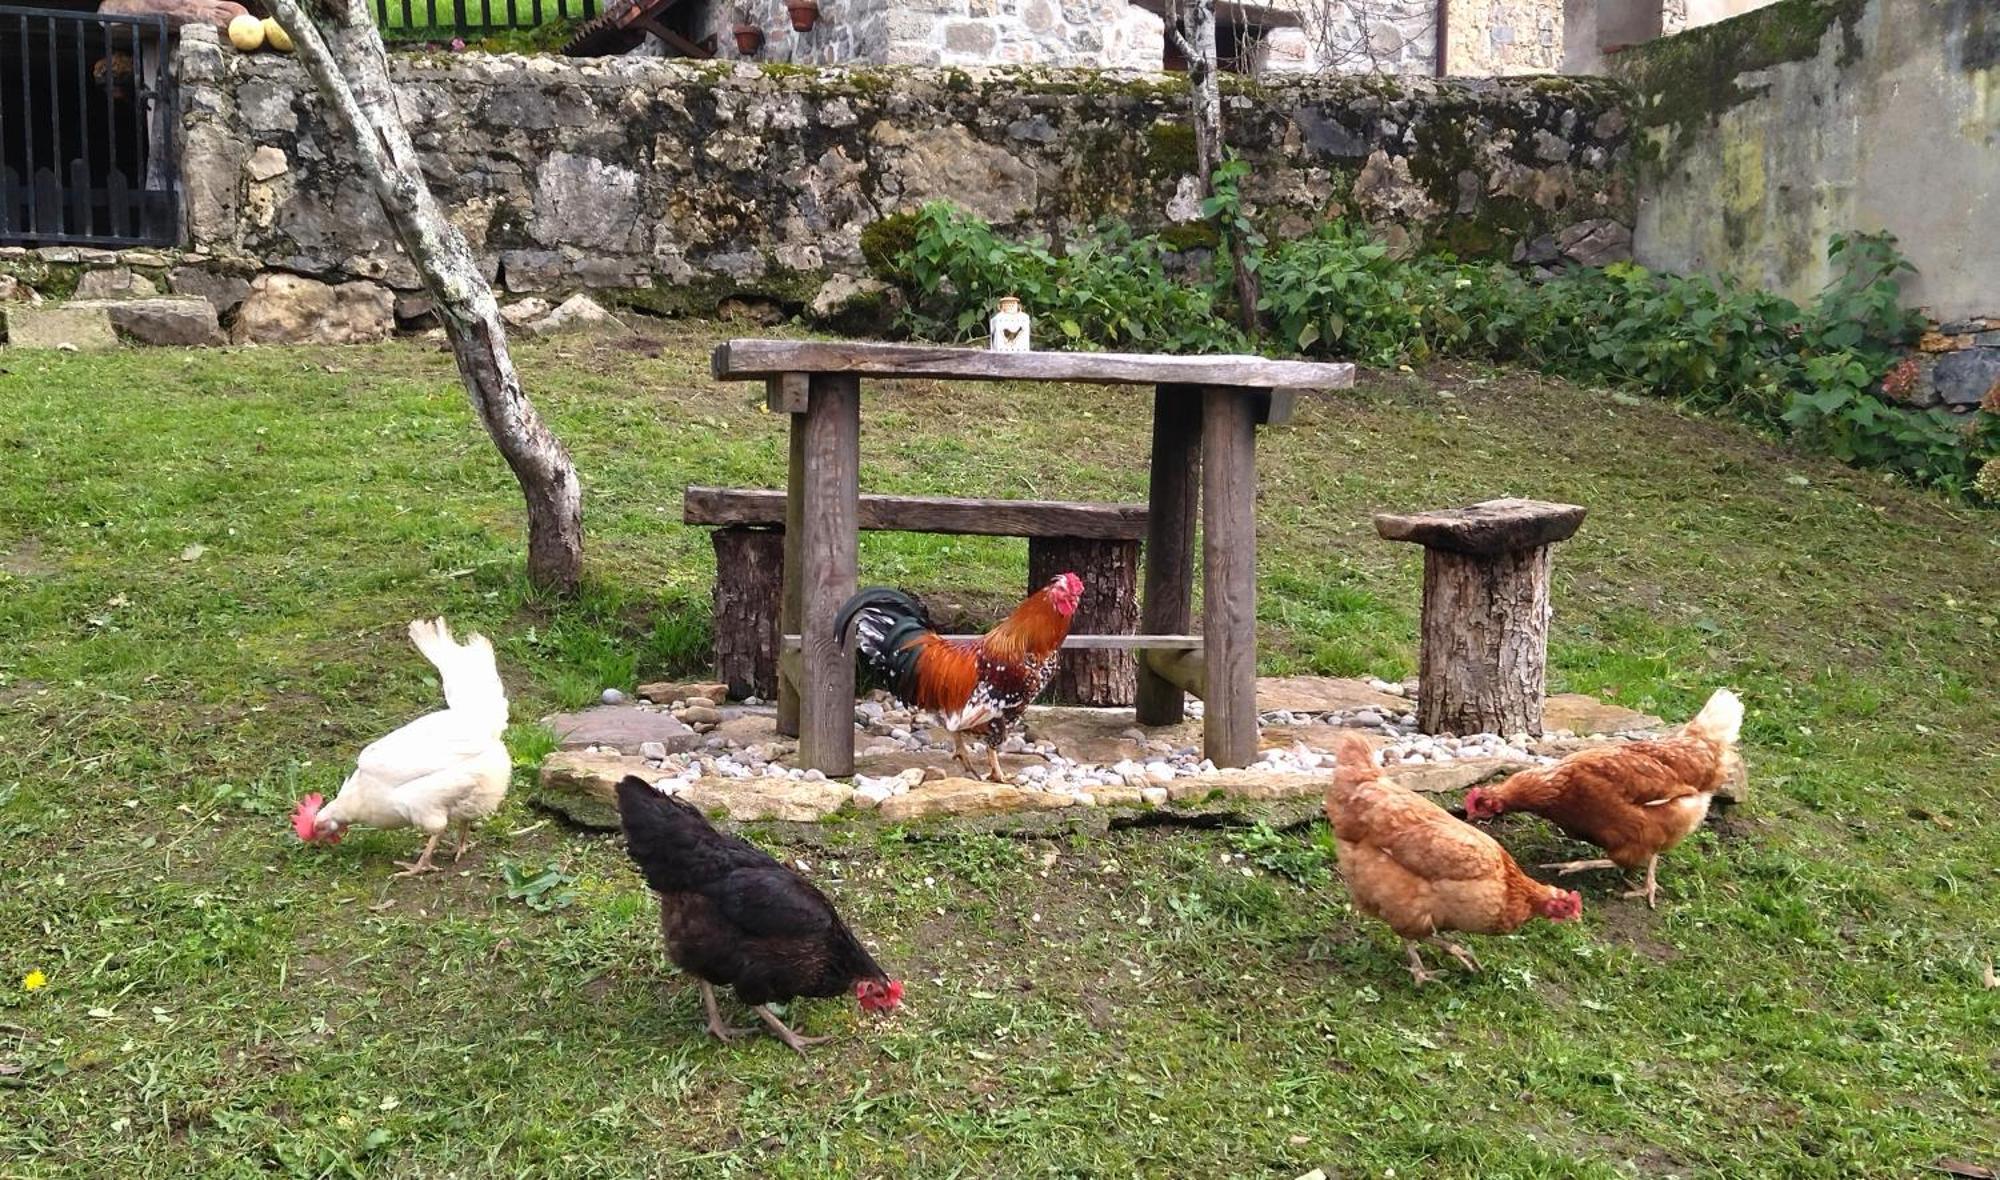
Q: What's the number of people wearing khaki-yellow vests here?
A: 0